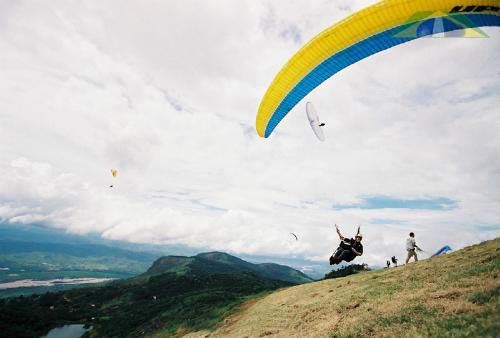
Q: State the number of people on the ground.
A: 3